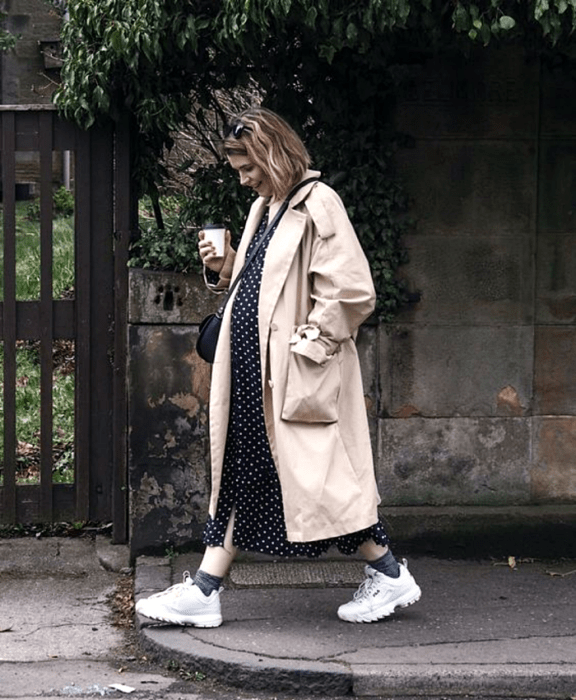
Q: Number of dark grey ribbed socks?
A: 2